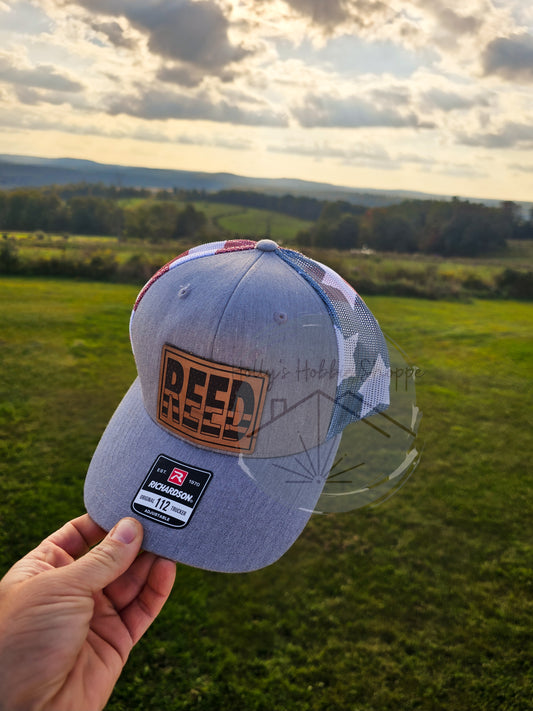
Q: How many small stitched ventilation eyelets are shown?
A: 2